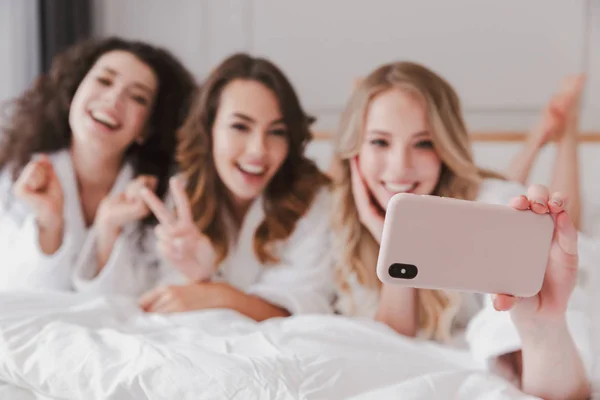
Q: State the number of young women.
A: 3